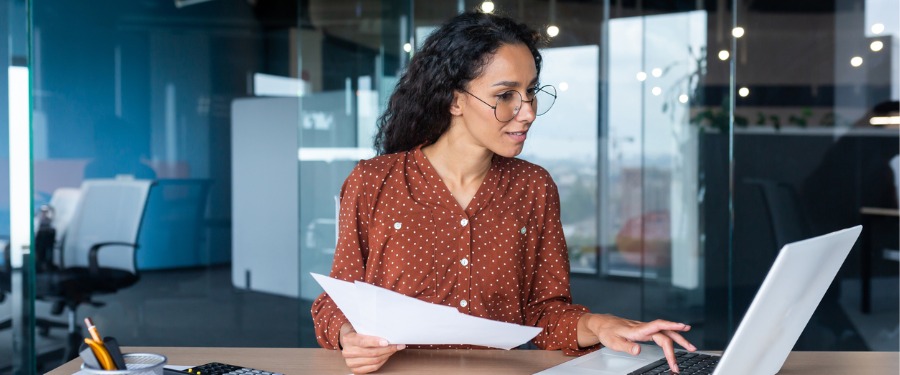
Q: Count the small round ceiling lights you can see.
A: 14